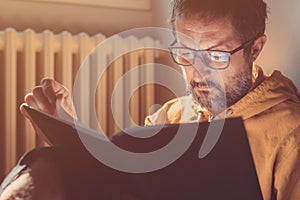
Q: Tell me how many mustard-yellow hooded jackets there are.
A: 1